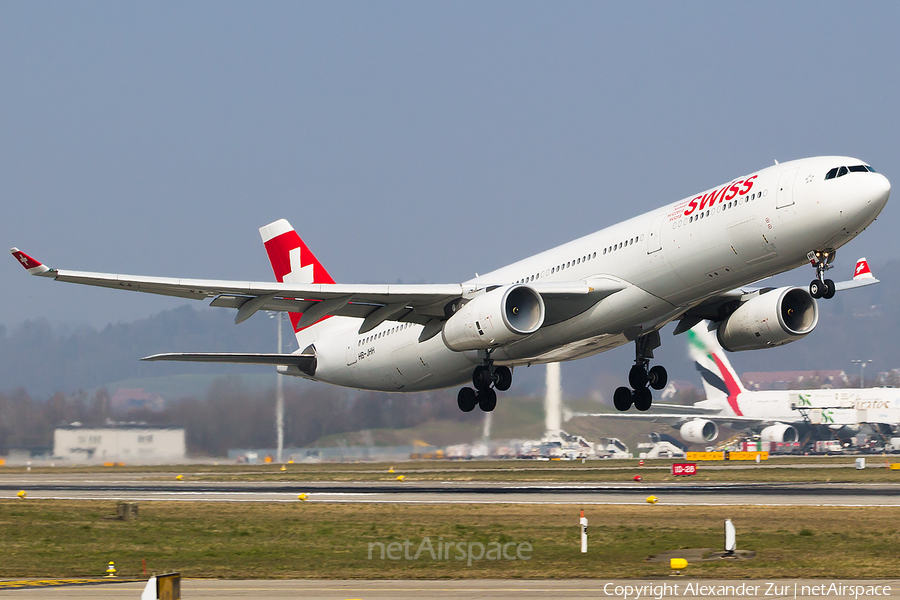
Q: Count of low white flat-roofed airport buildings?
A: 1